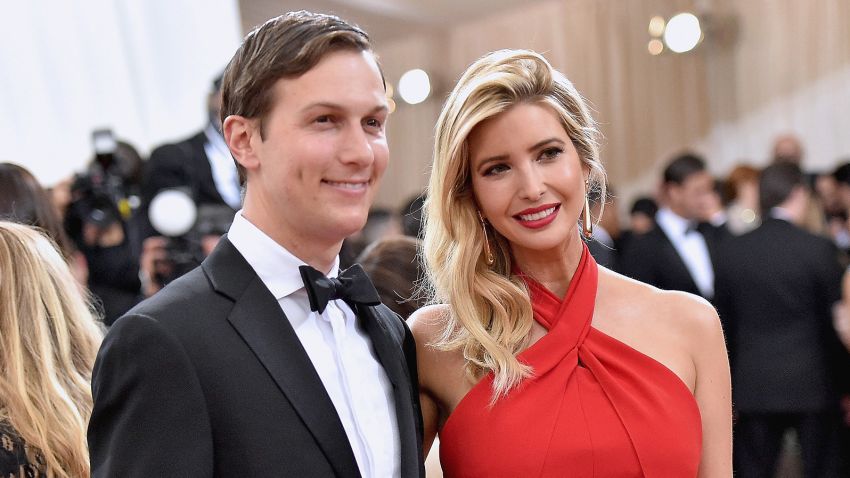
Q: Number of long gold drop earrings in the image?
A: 2